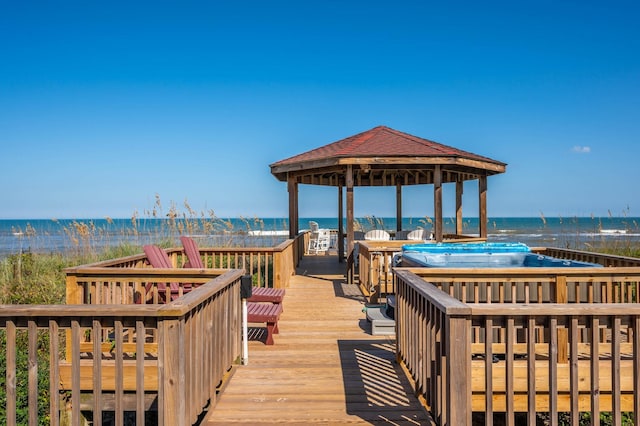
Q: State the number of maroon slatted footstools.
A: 2